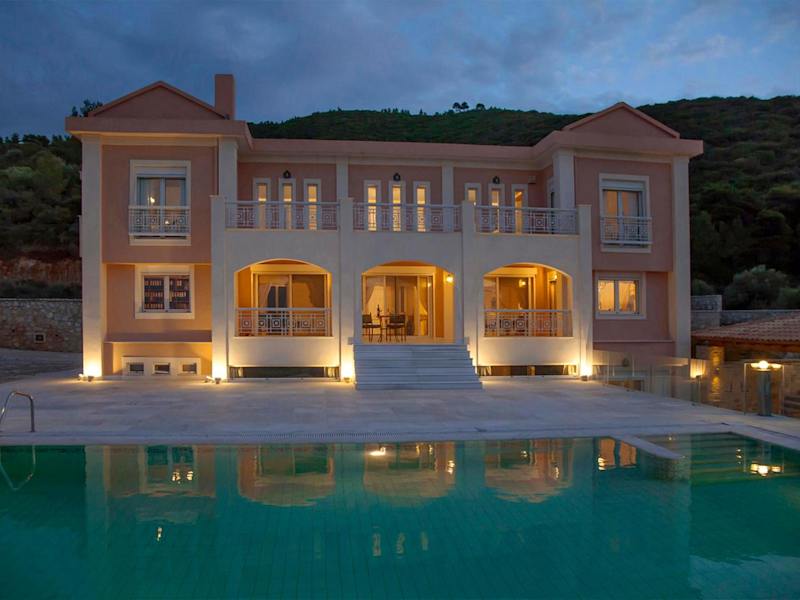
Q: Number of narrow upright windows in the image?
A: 9